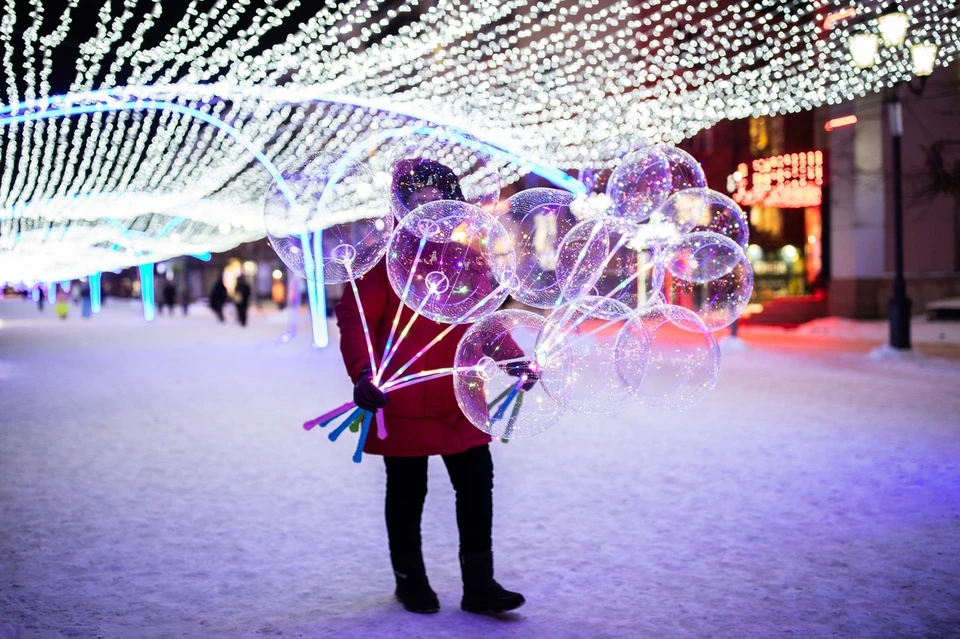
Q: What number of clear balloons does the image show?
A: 12